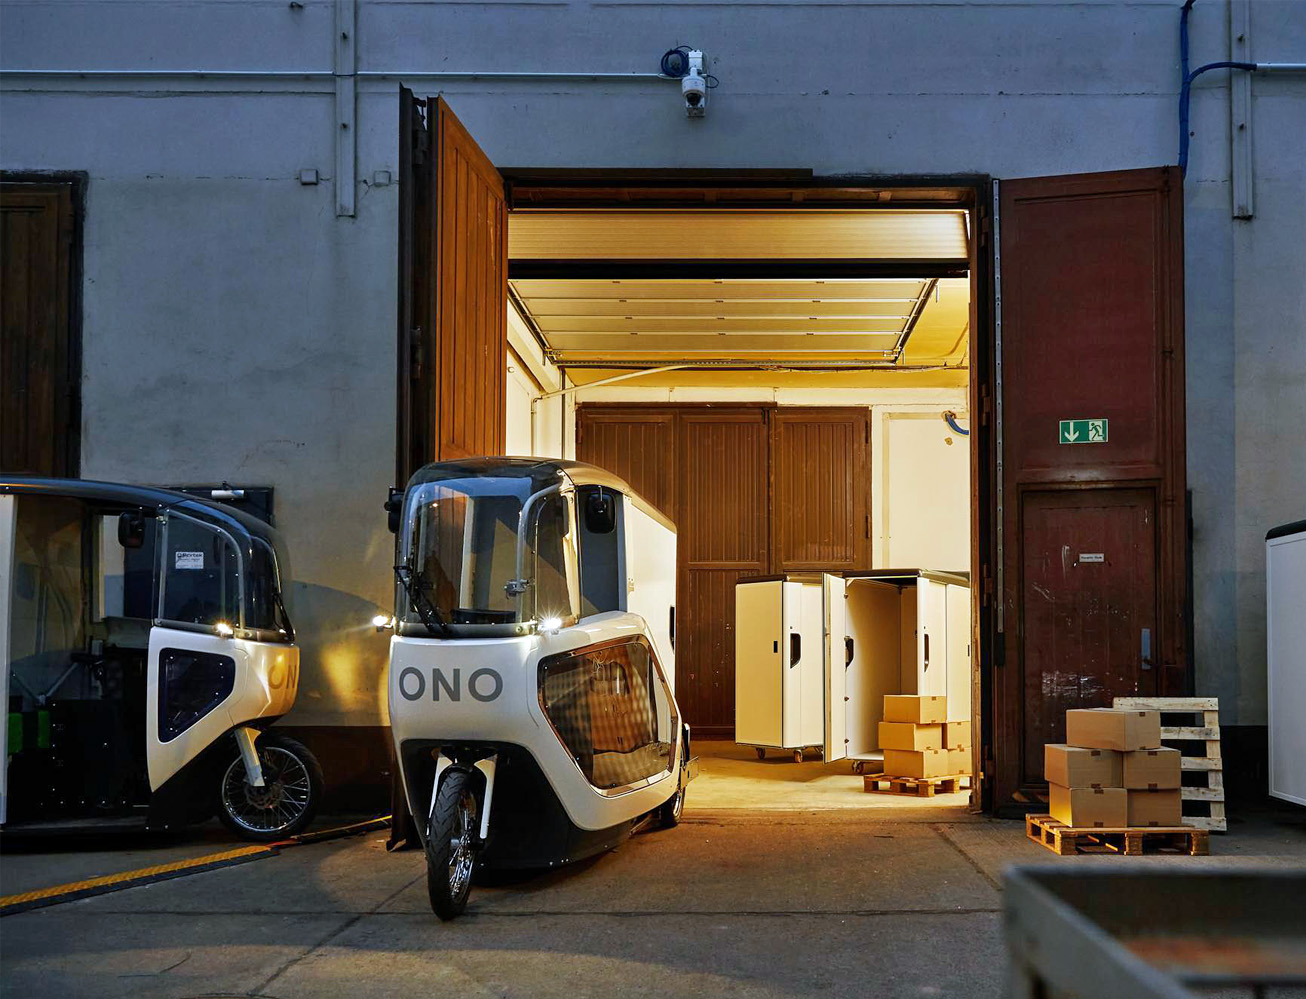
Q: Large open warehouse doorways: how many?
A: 1